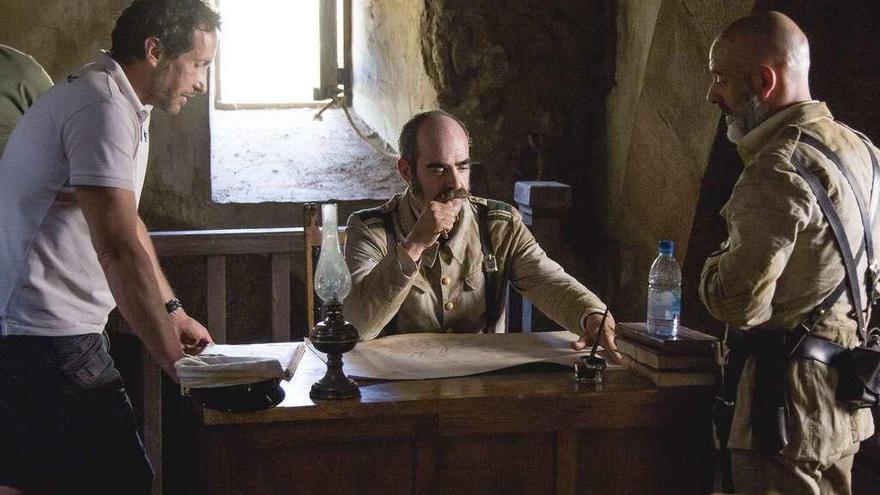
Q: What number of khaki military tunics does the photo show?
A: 2